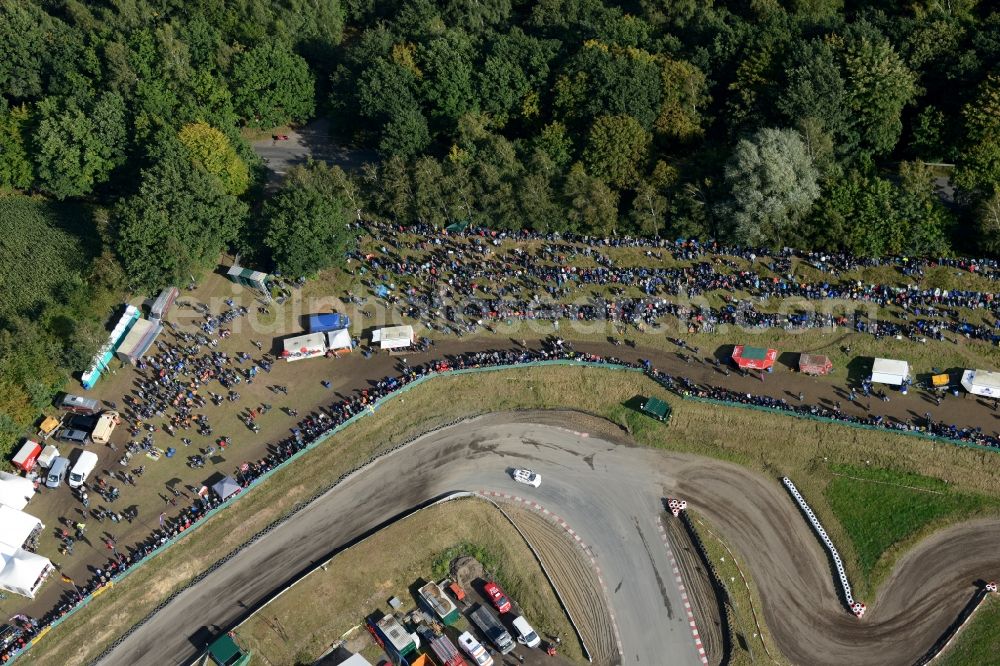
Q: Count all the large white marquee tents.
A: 3